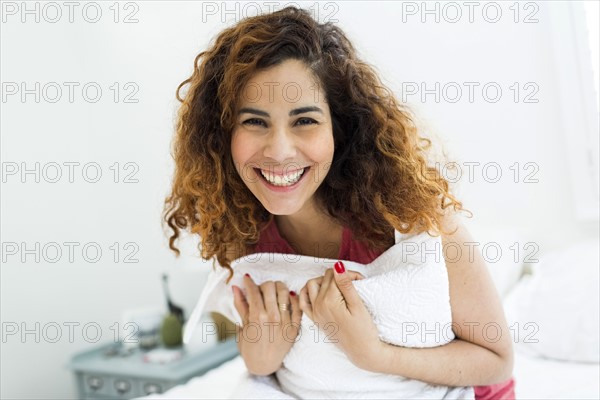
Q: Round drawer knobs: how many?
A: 3